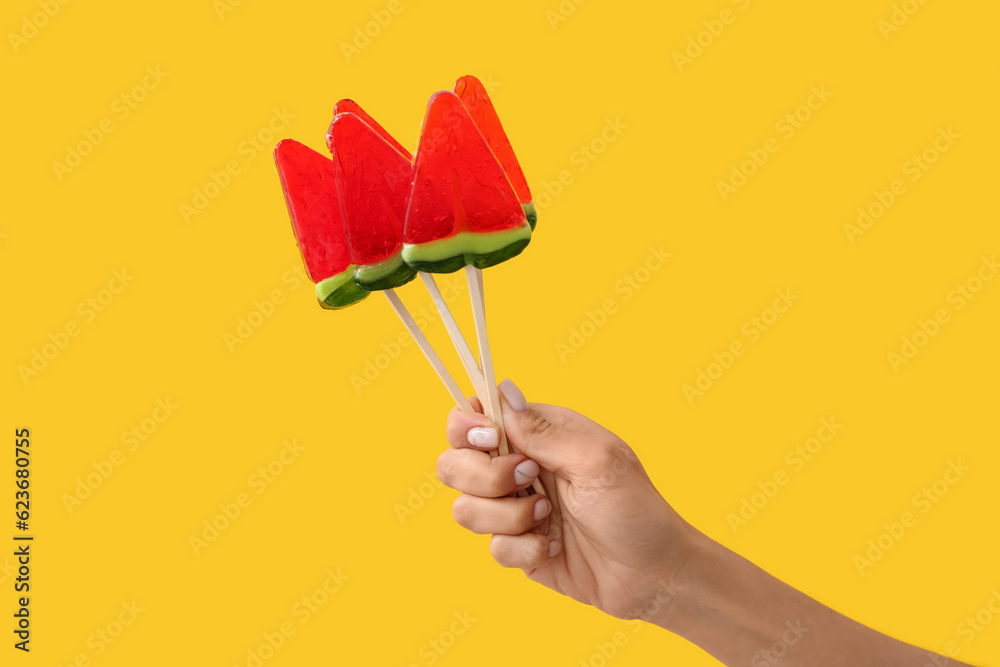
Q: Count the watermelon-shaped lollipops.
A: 5